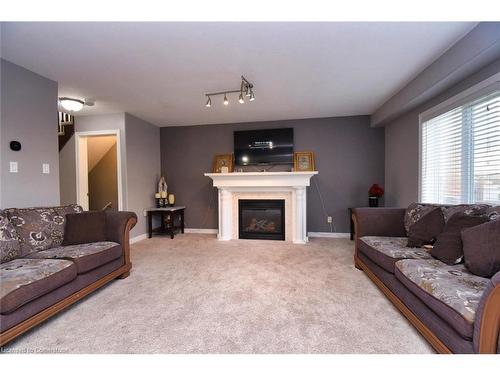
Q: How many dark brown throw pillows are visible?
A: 4